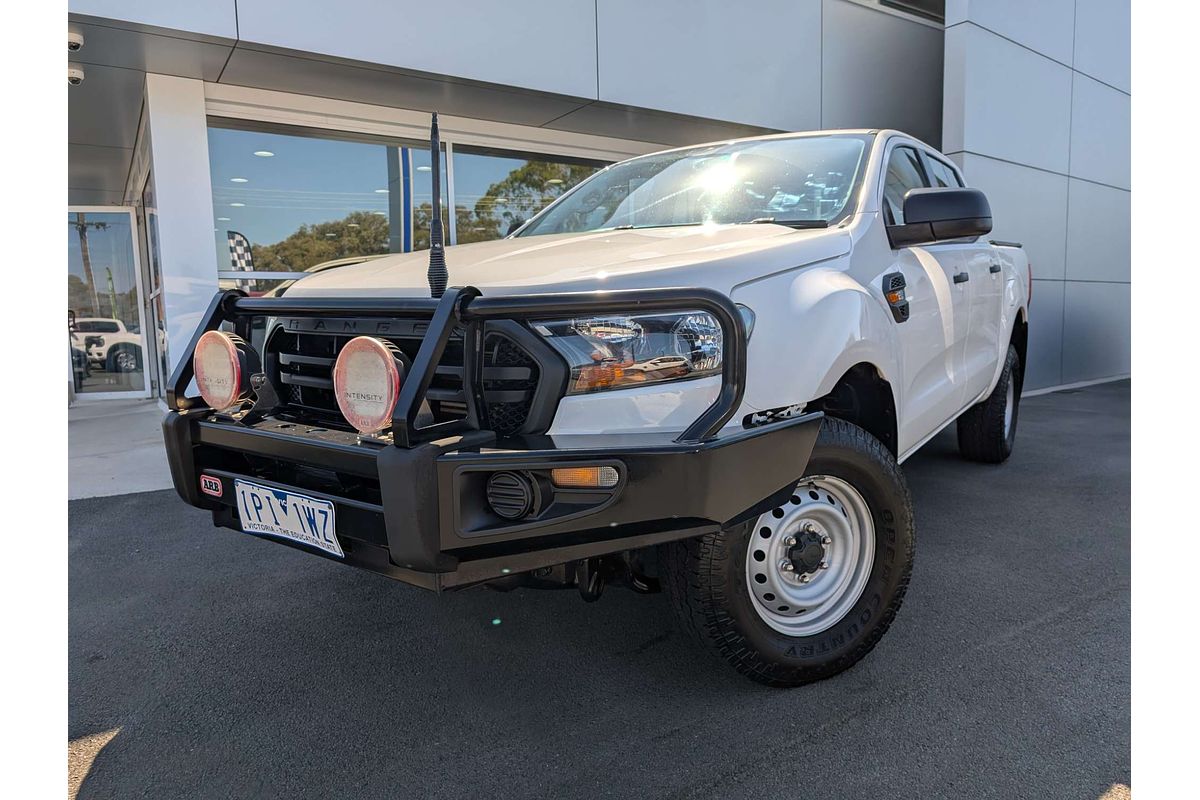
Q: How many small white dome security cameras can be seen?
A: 2